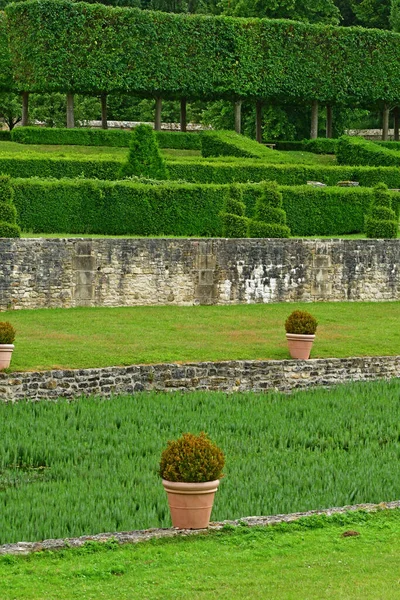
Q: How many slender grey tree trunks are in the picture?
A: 11